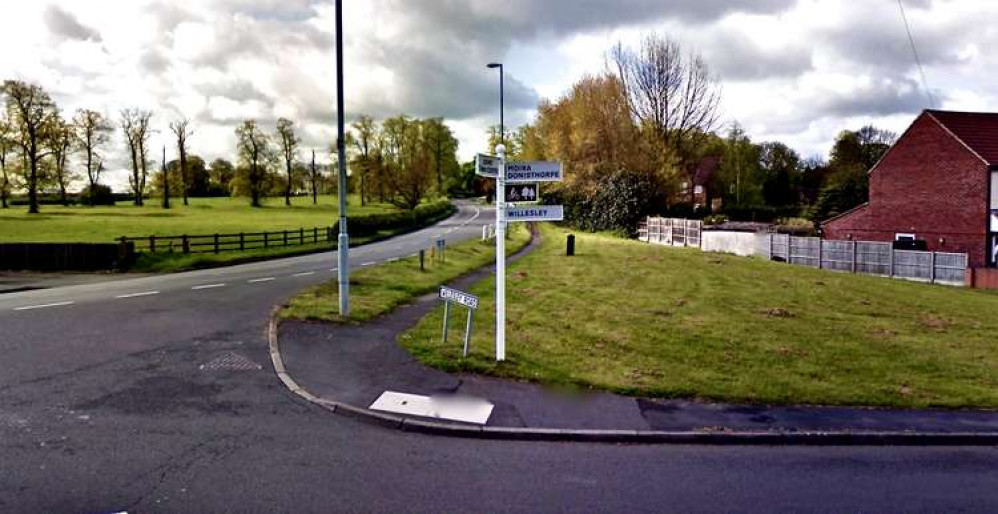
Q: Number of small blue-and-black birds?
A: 0